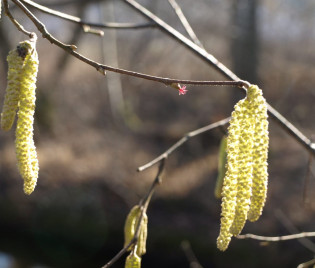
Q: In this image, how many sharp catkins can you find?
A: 5